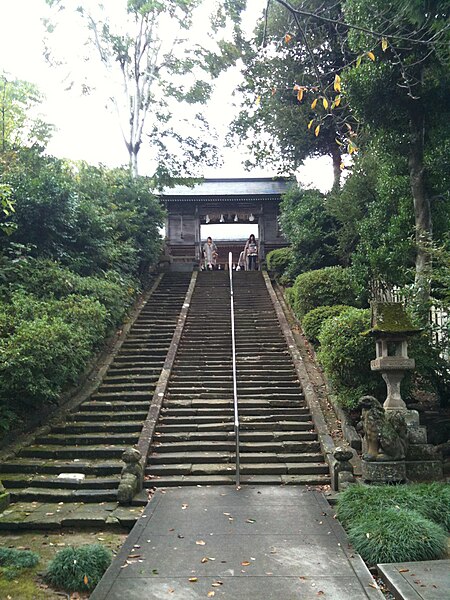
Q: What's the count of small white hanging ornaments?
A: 4